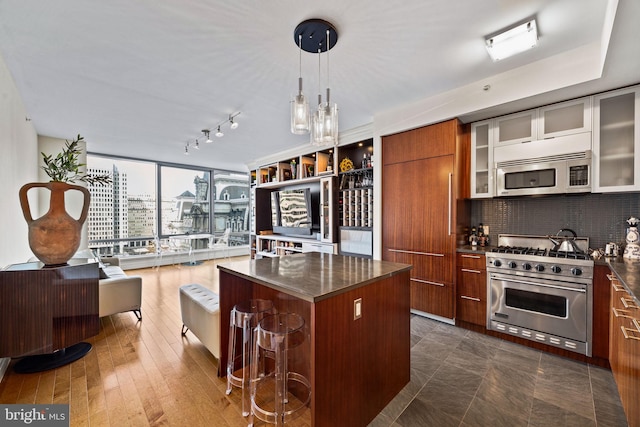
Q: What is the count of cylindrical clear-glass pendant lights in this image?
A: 3